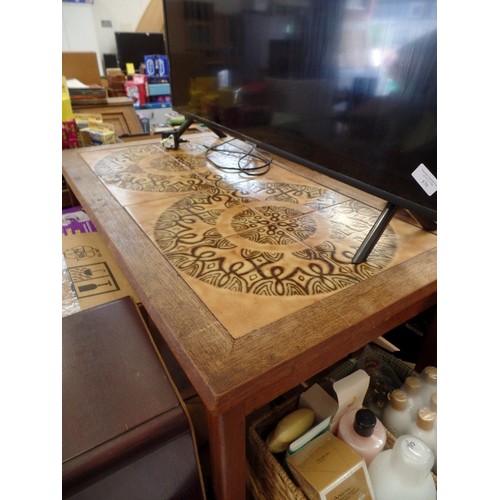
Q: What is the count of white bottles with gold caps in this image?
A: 5